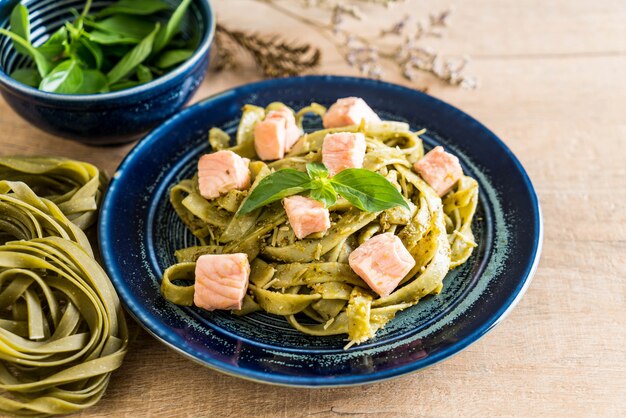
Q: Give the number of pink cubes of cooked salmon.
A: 8